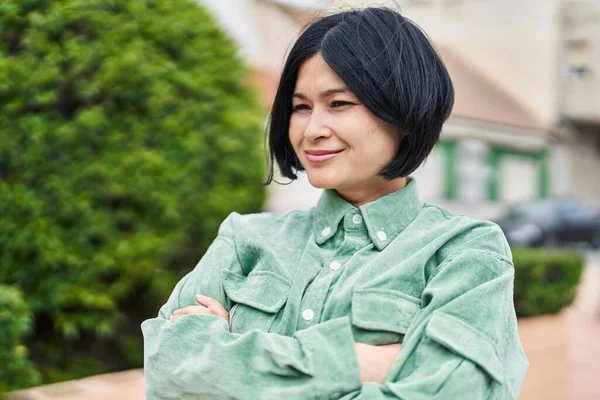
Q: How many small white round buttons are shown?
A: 5